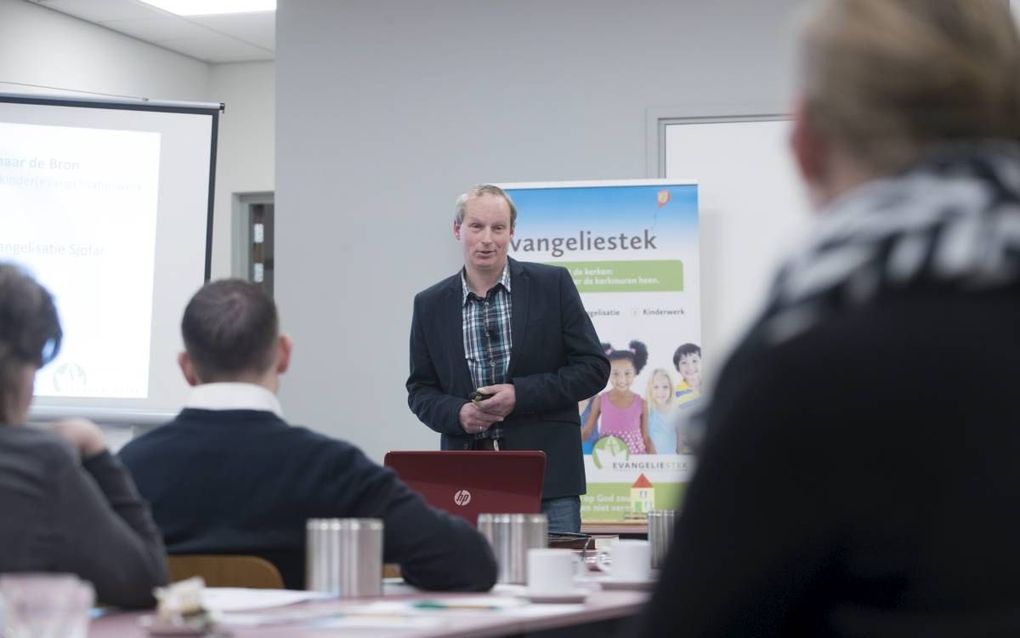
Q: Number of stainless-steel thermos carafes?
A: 3